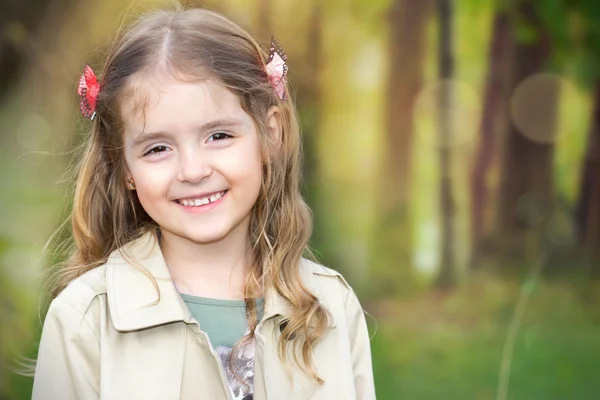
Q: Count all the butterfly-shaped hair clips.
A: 2